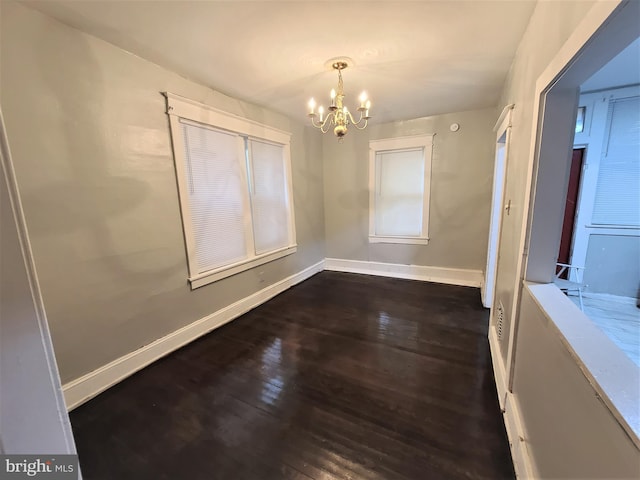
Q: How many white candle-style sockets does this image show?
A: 6